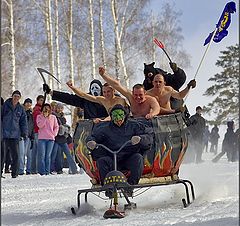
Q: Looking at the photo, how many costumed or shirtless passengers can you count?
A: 6